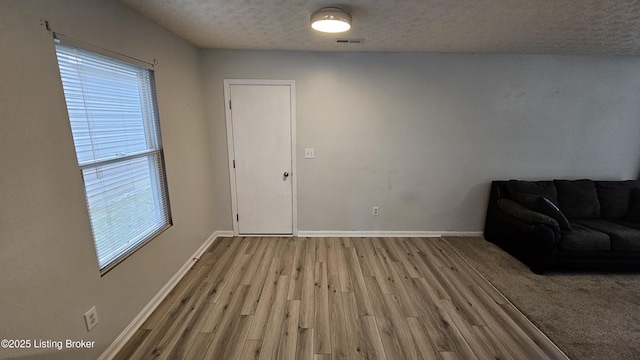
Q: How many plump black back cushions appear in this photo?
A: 3